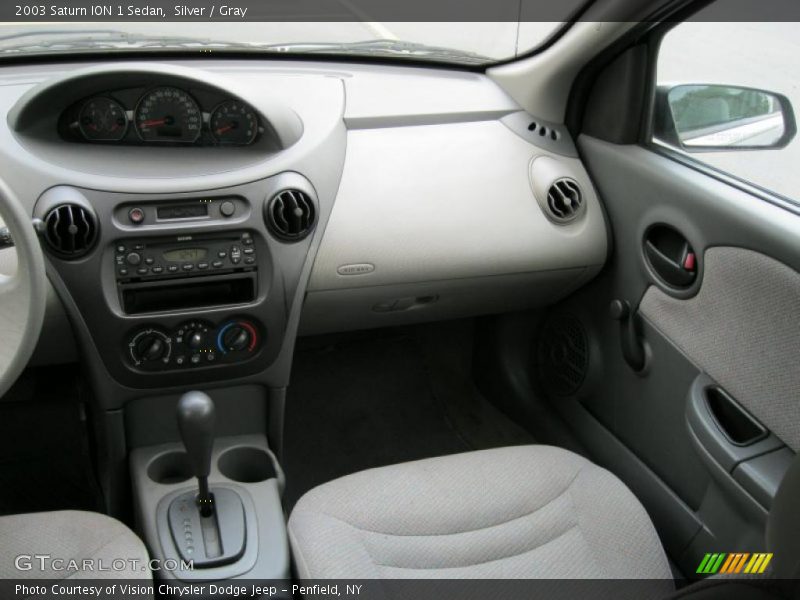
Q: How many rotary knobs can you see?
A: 4